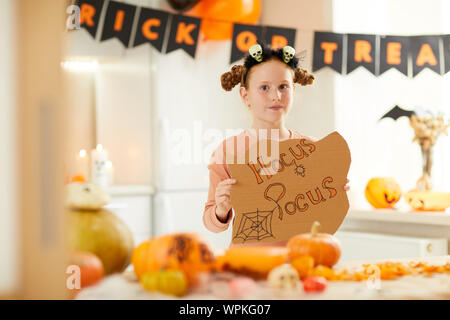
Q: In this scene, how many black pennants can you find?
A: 11